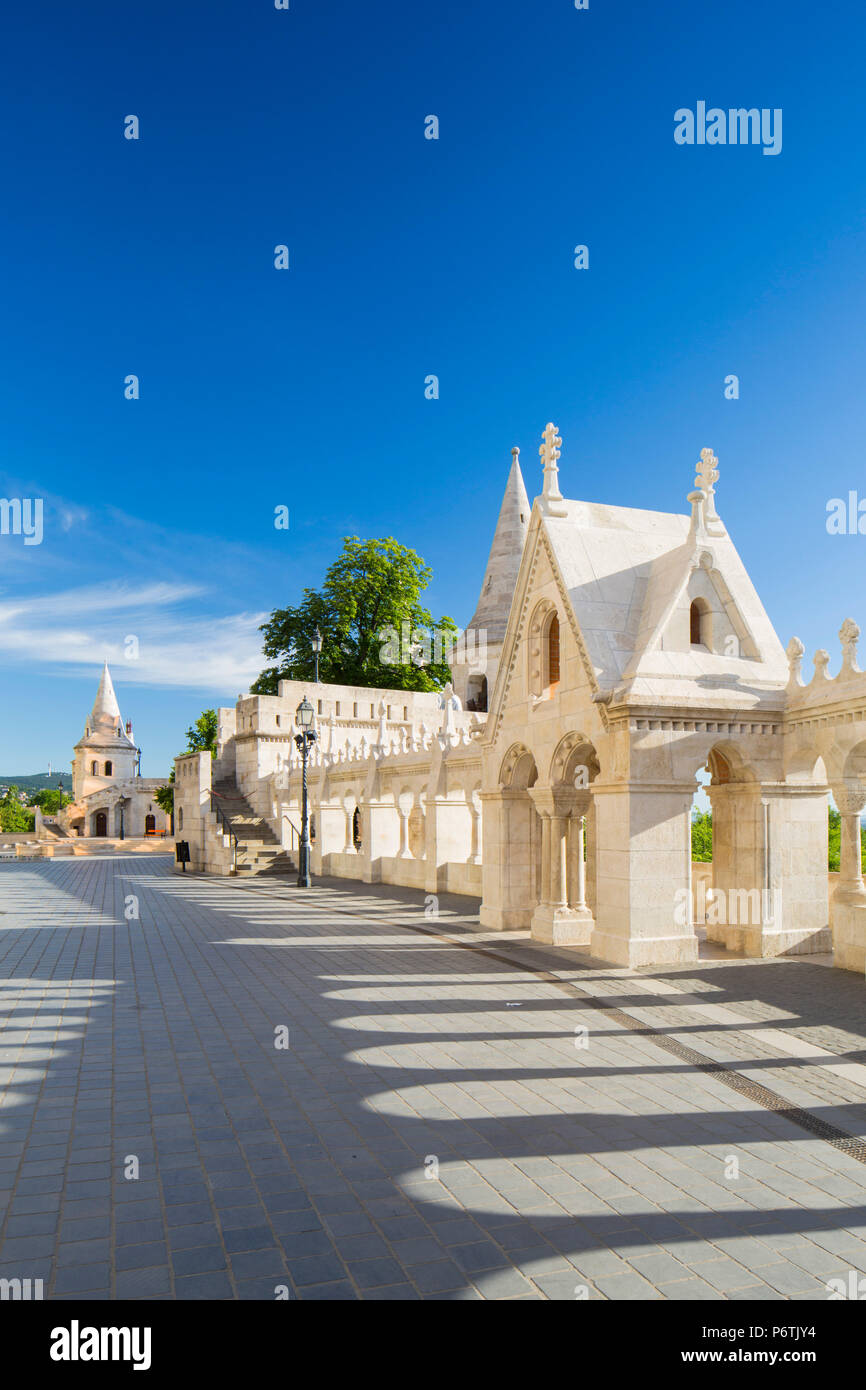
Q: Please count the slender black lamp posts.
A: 5